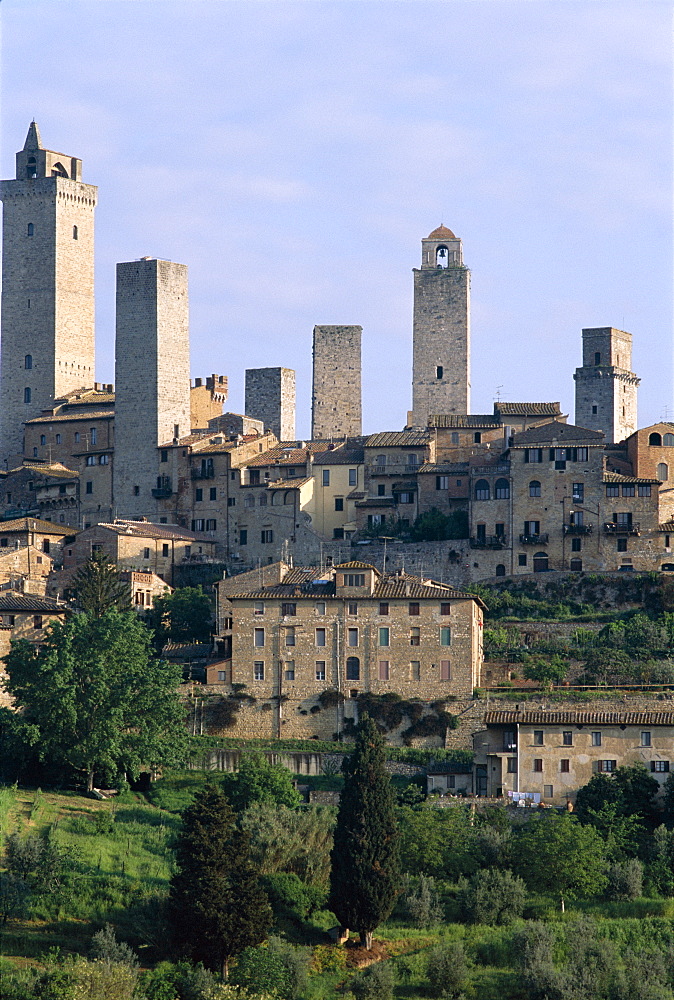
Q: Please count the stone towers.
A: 6